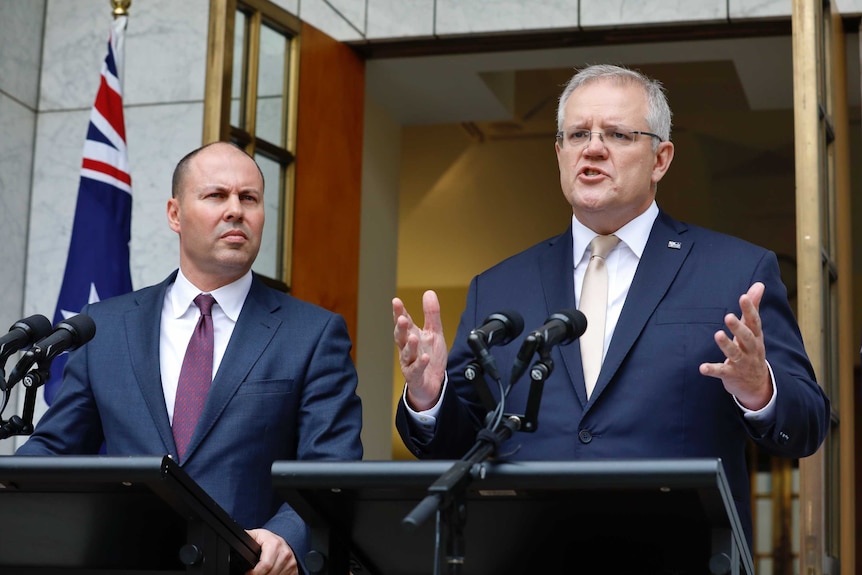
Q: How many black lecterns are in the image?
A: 2